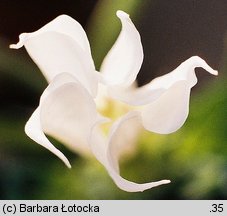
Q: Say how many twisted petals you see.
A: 5